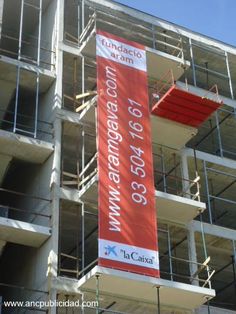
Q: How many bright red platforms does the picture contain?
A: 1